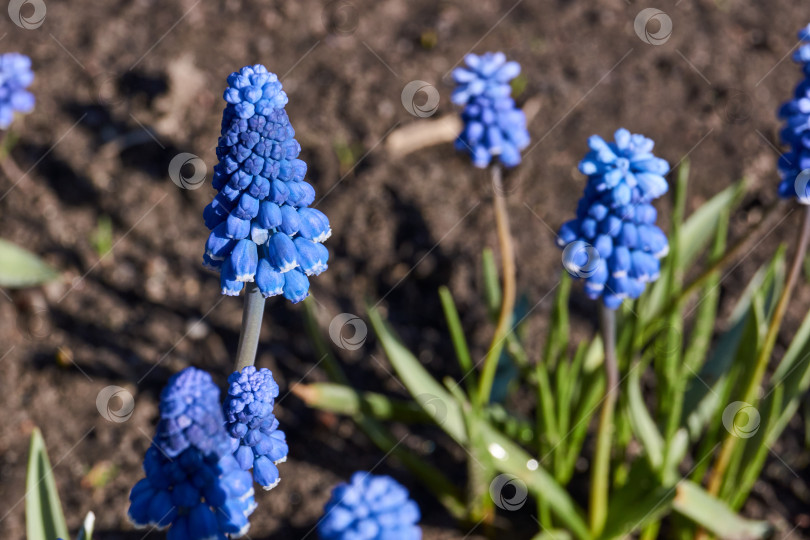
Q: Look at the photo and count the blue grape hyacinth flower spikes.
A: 8